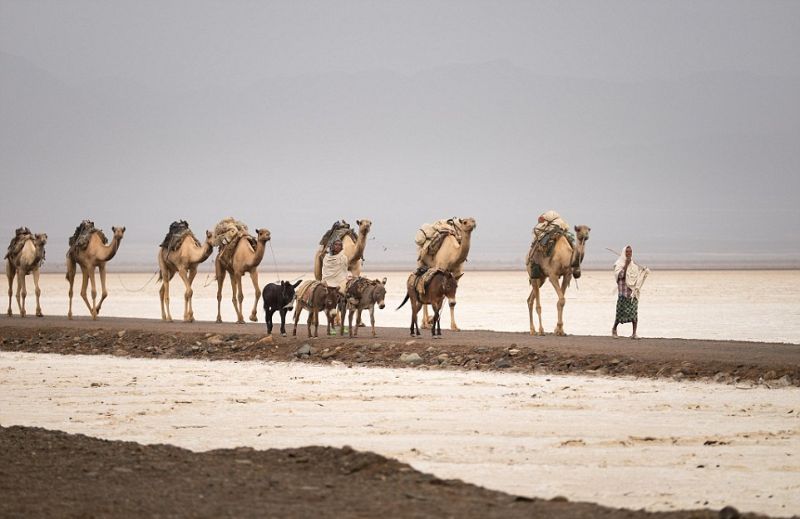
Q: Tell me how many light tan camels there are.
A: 7